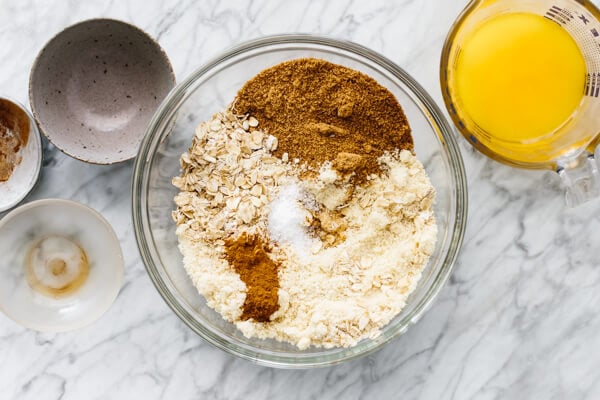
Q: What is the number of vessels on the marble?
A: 5